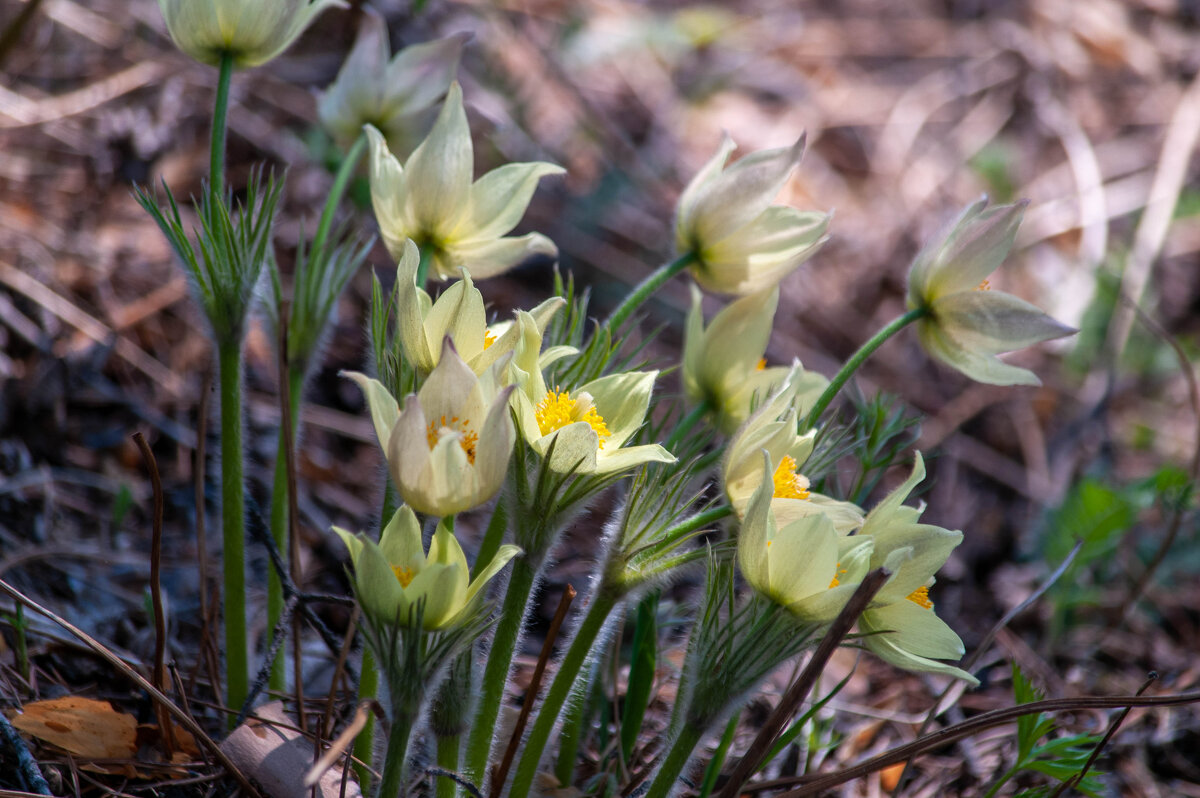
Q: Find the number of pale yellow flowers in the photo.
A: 13